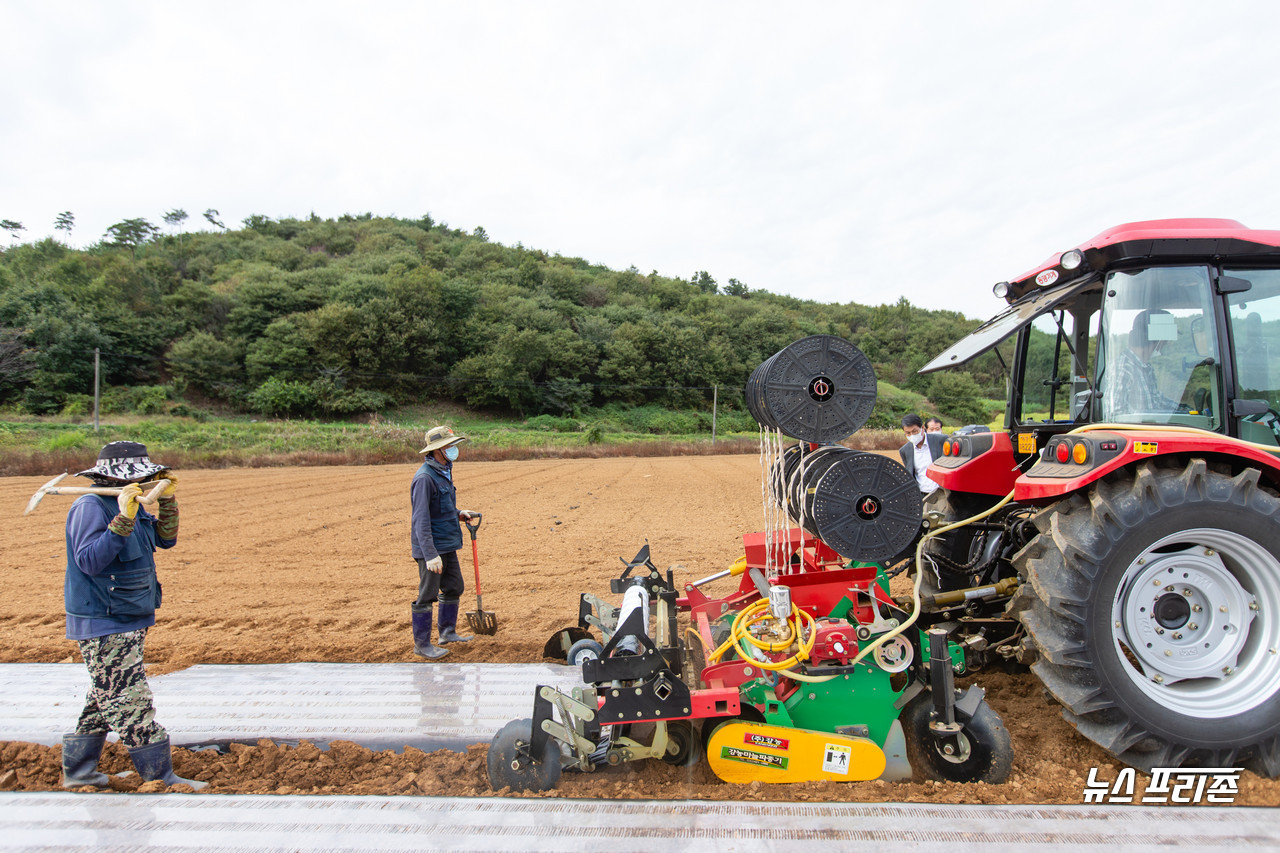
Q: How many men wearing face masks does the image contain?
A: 3